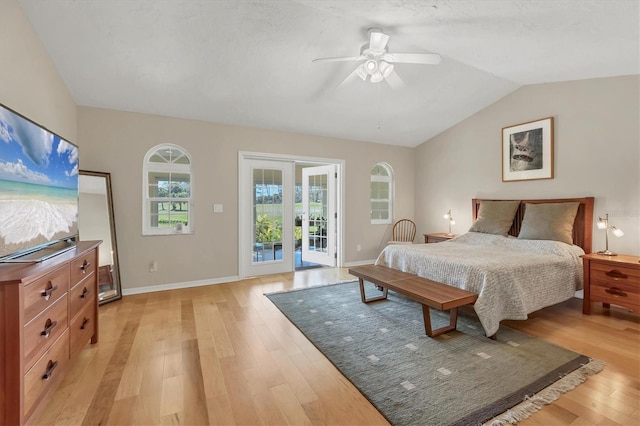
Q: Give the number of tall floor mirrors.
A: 1